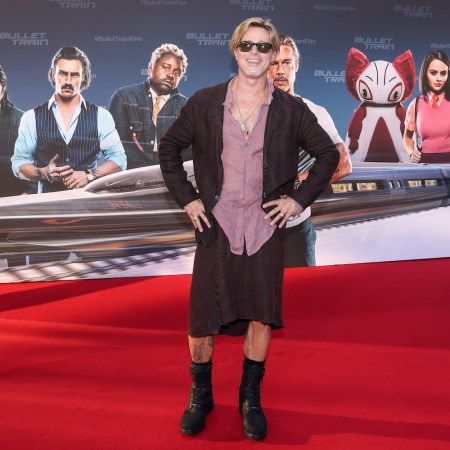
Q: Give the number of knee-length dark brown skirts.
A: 1